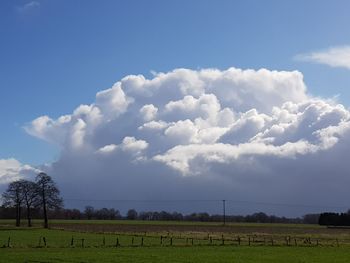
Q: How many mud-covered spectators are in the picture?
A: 0